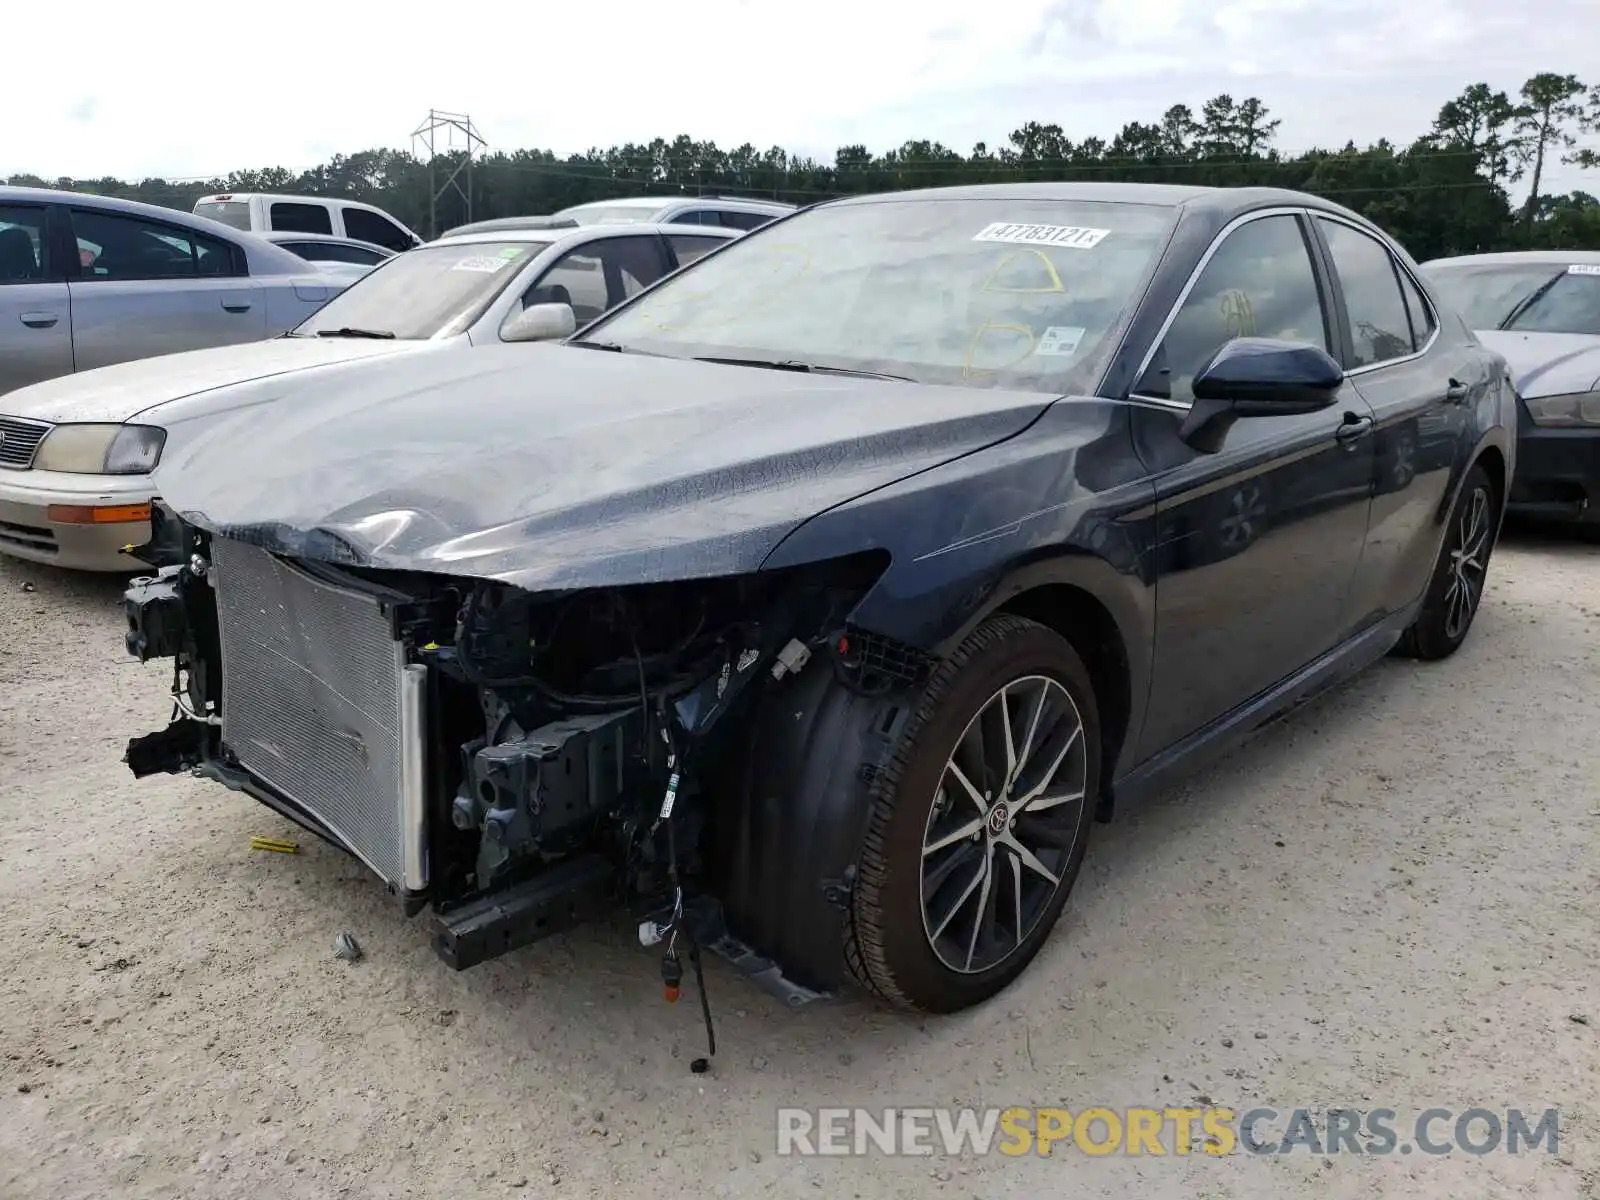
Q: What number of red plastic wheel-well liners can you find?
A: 0